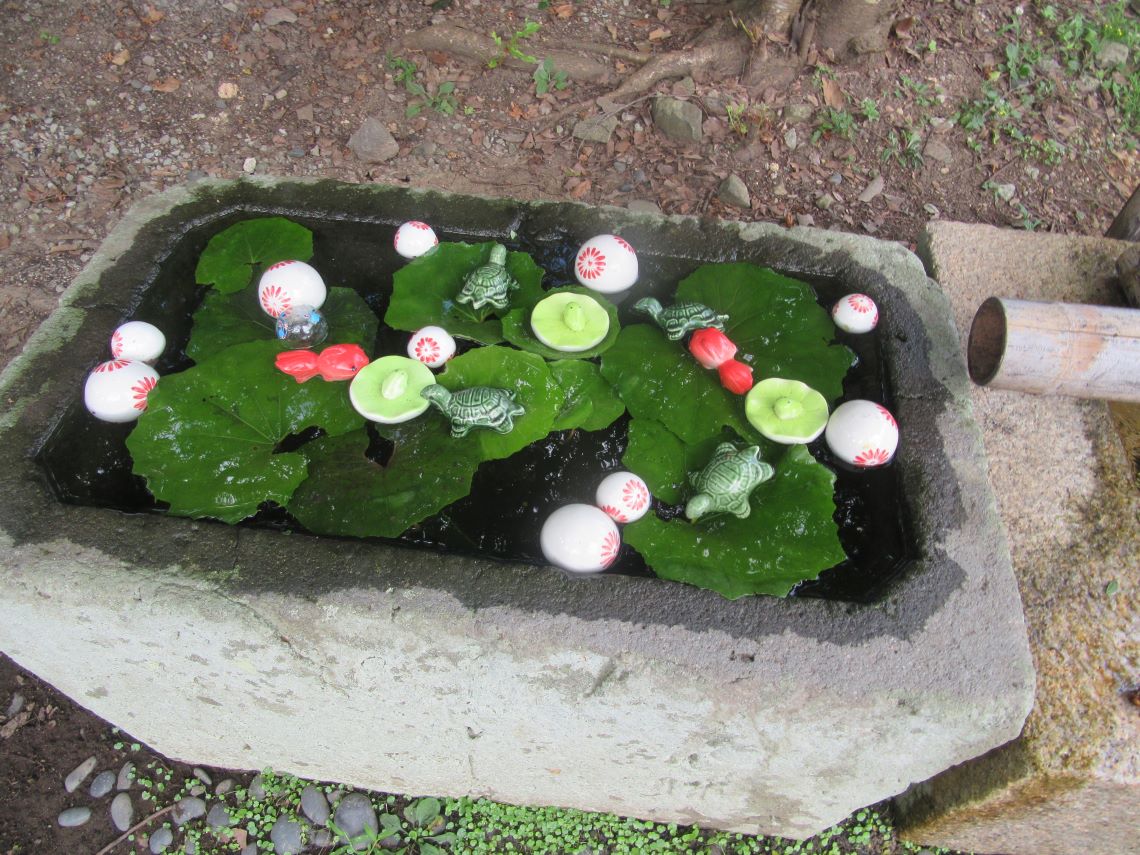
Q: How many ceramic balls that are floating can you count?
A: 10